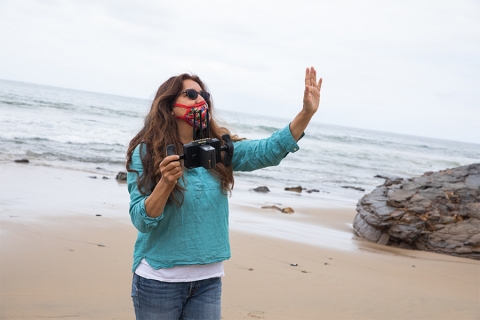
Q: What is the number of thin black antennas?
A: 3